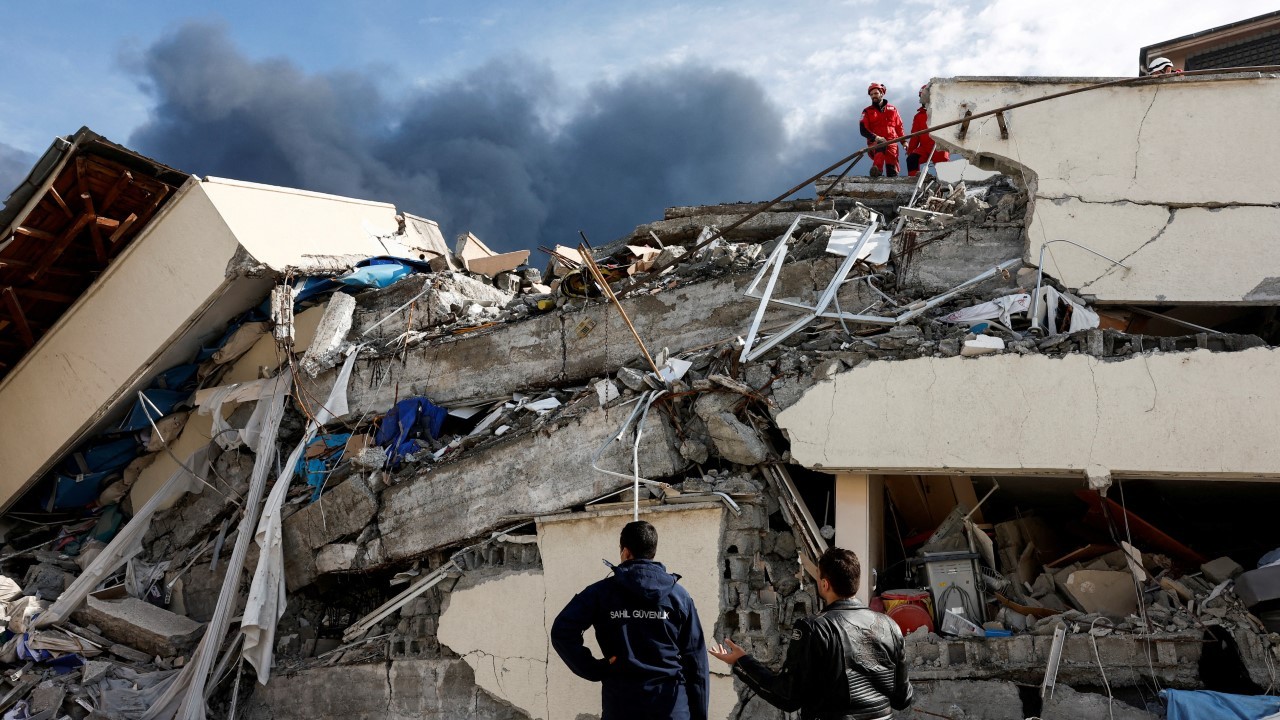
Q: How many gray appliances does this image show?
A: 1